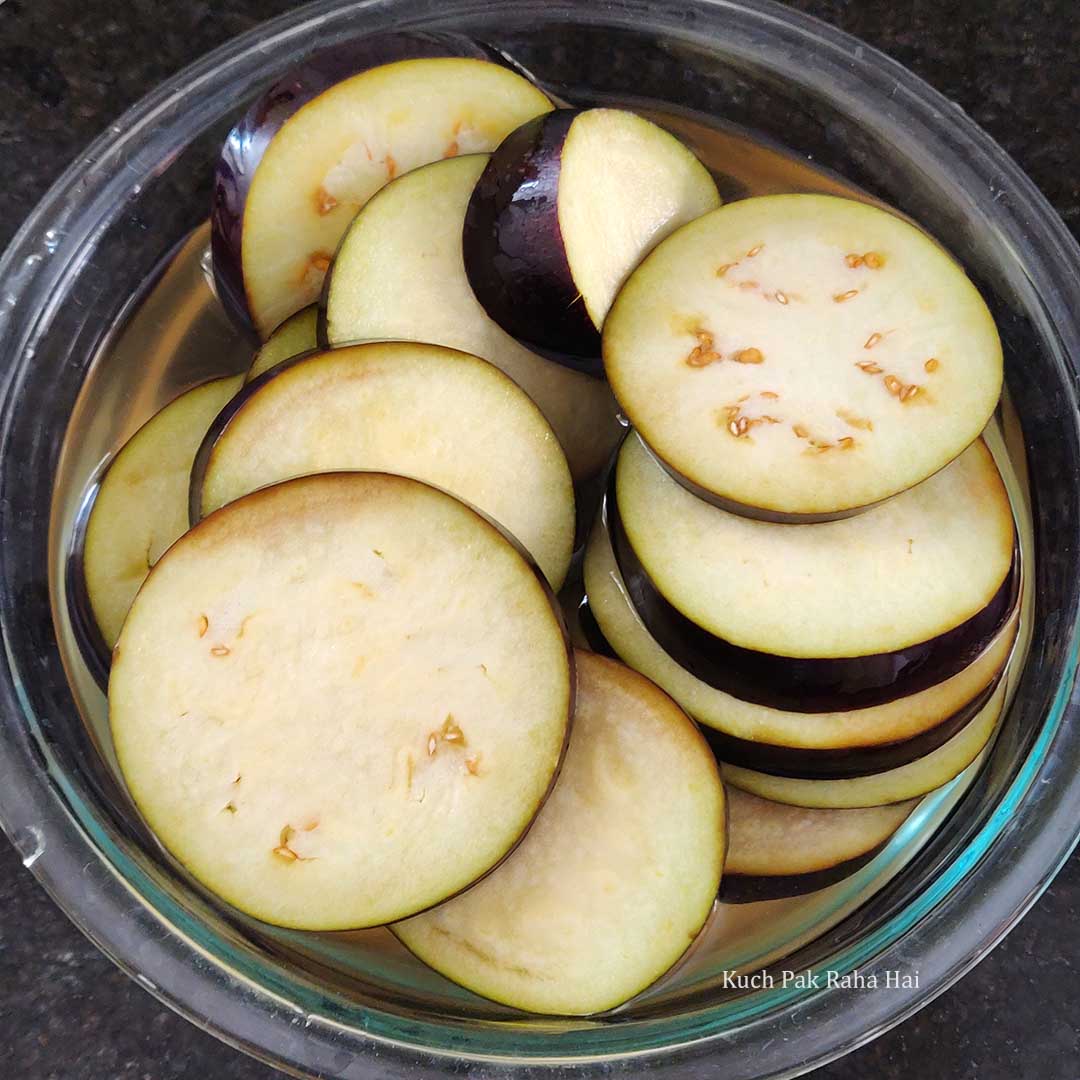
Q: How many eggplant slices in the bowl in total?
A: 13